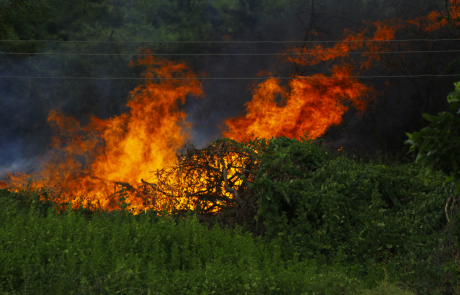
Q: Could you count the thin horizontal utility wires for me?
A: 3